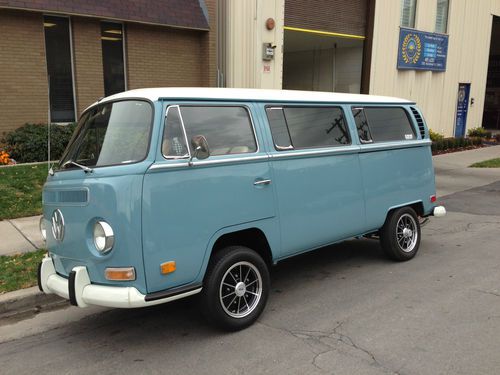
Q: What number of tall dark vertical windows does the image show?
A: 2